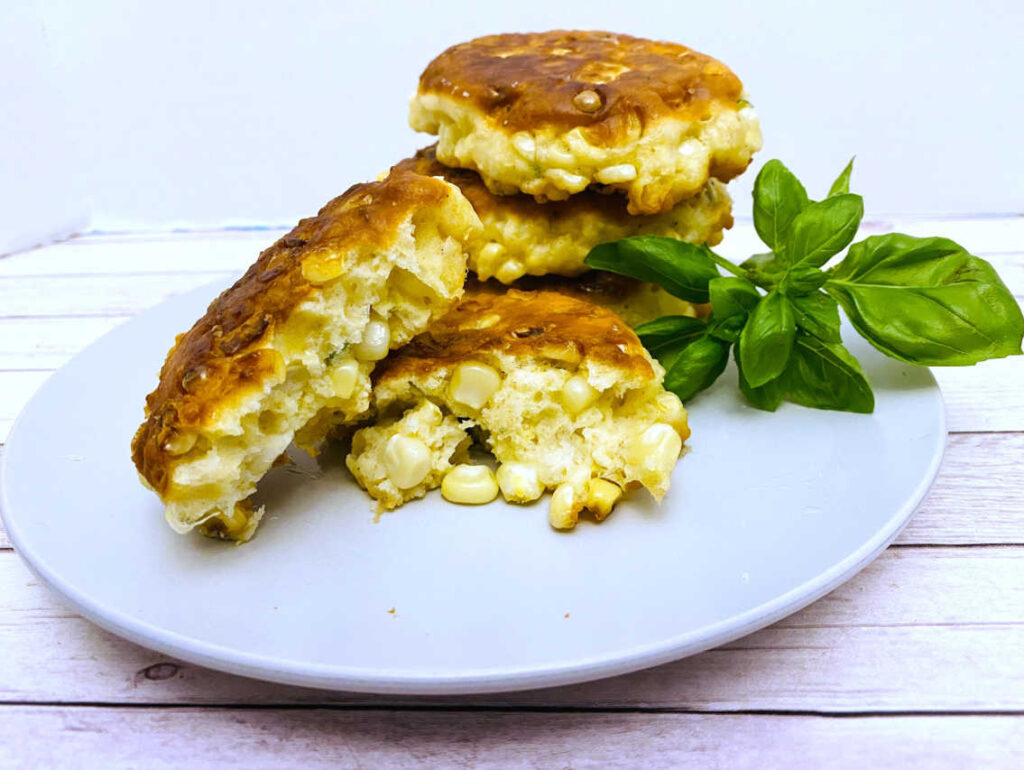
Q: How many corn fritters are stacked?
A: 3